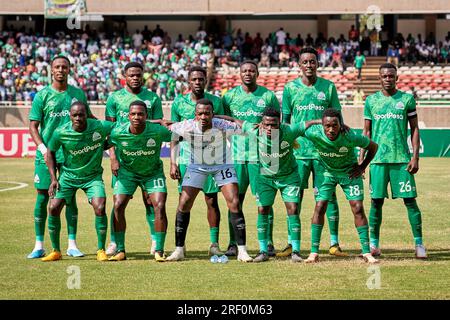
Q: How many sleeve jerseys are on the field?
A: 11